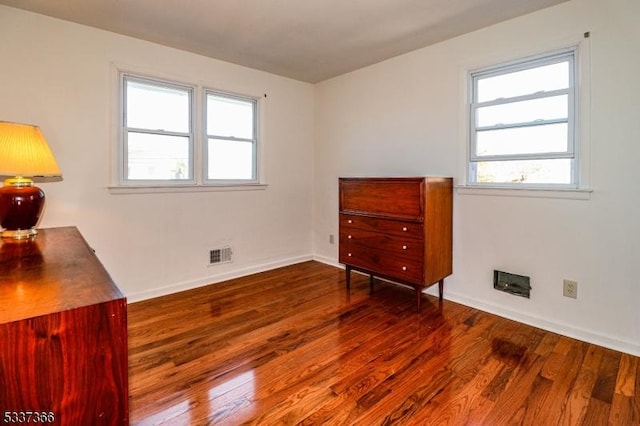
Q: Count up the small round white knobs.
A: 6